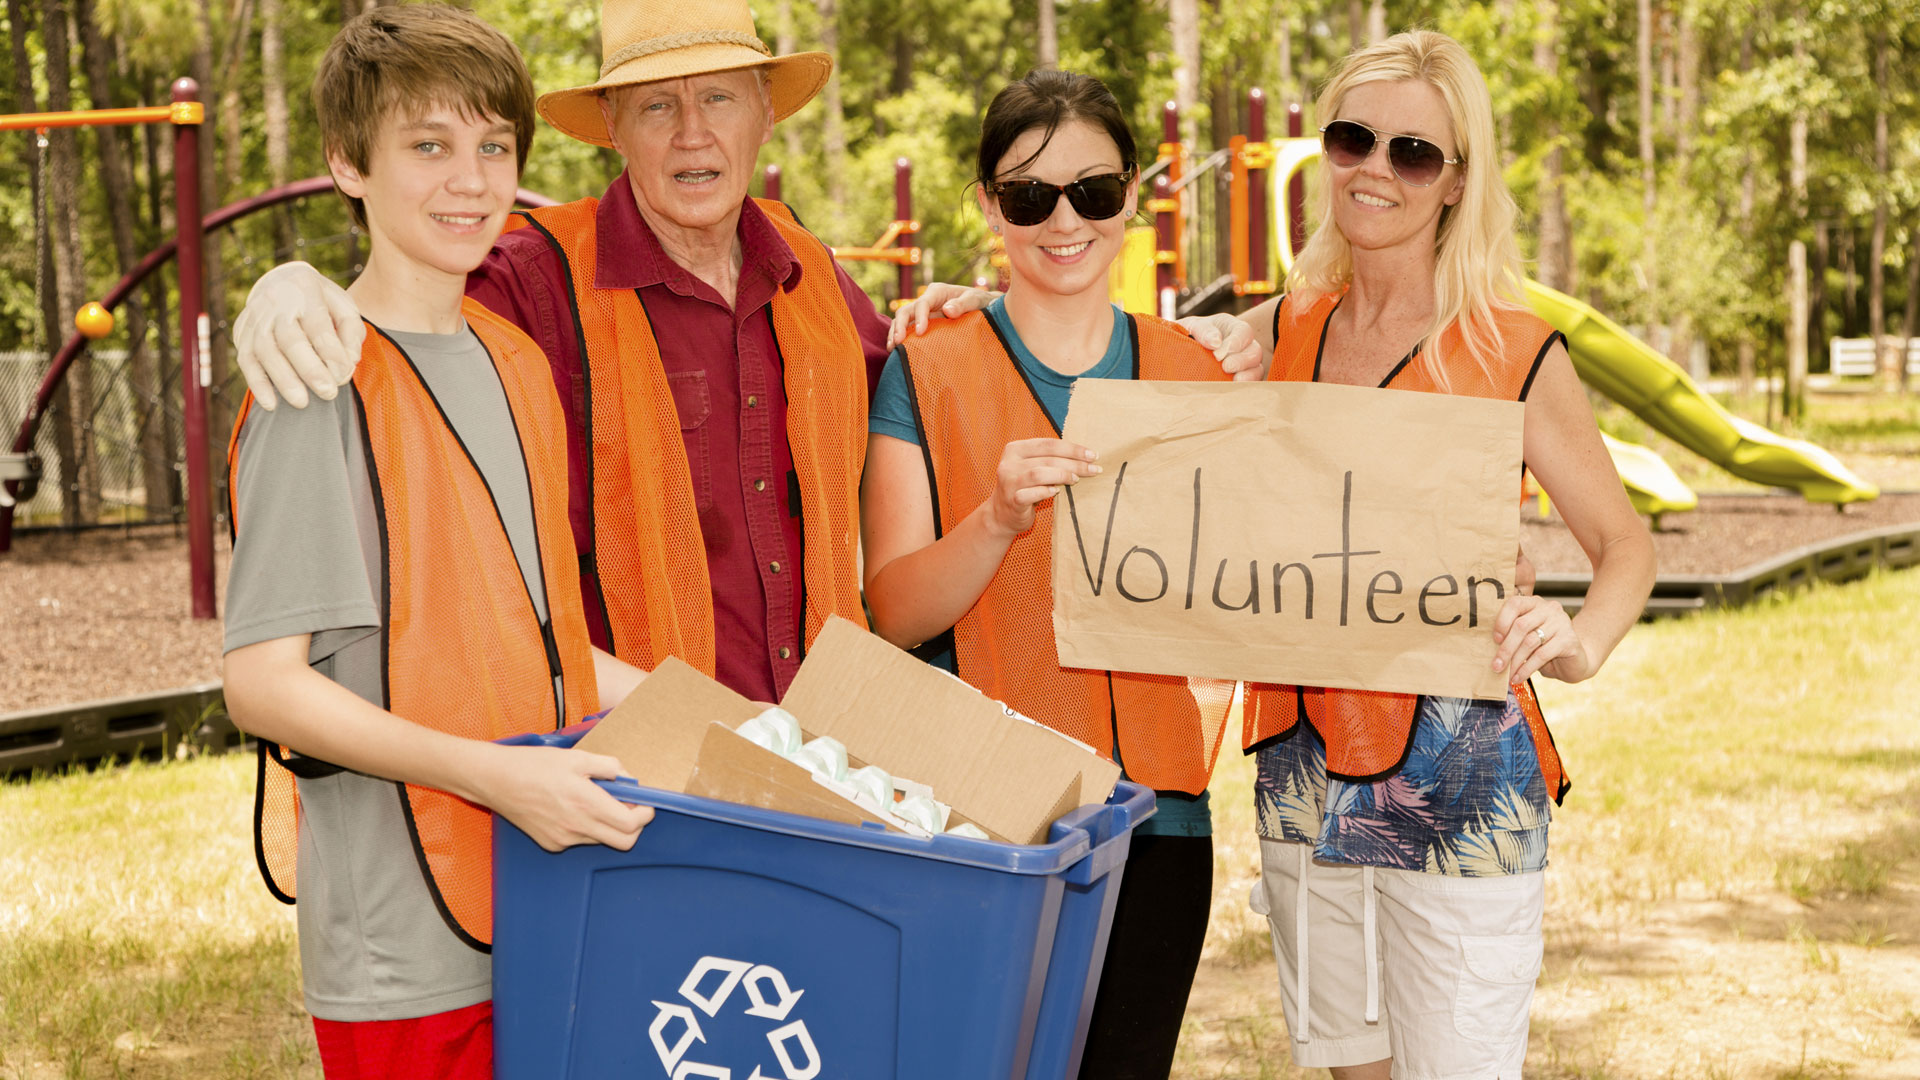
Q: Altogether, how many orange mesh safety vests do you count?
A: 4